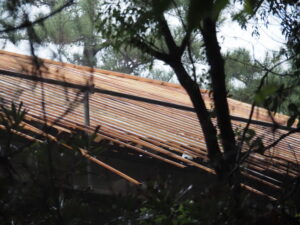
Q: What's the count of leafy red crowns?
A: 0